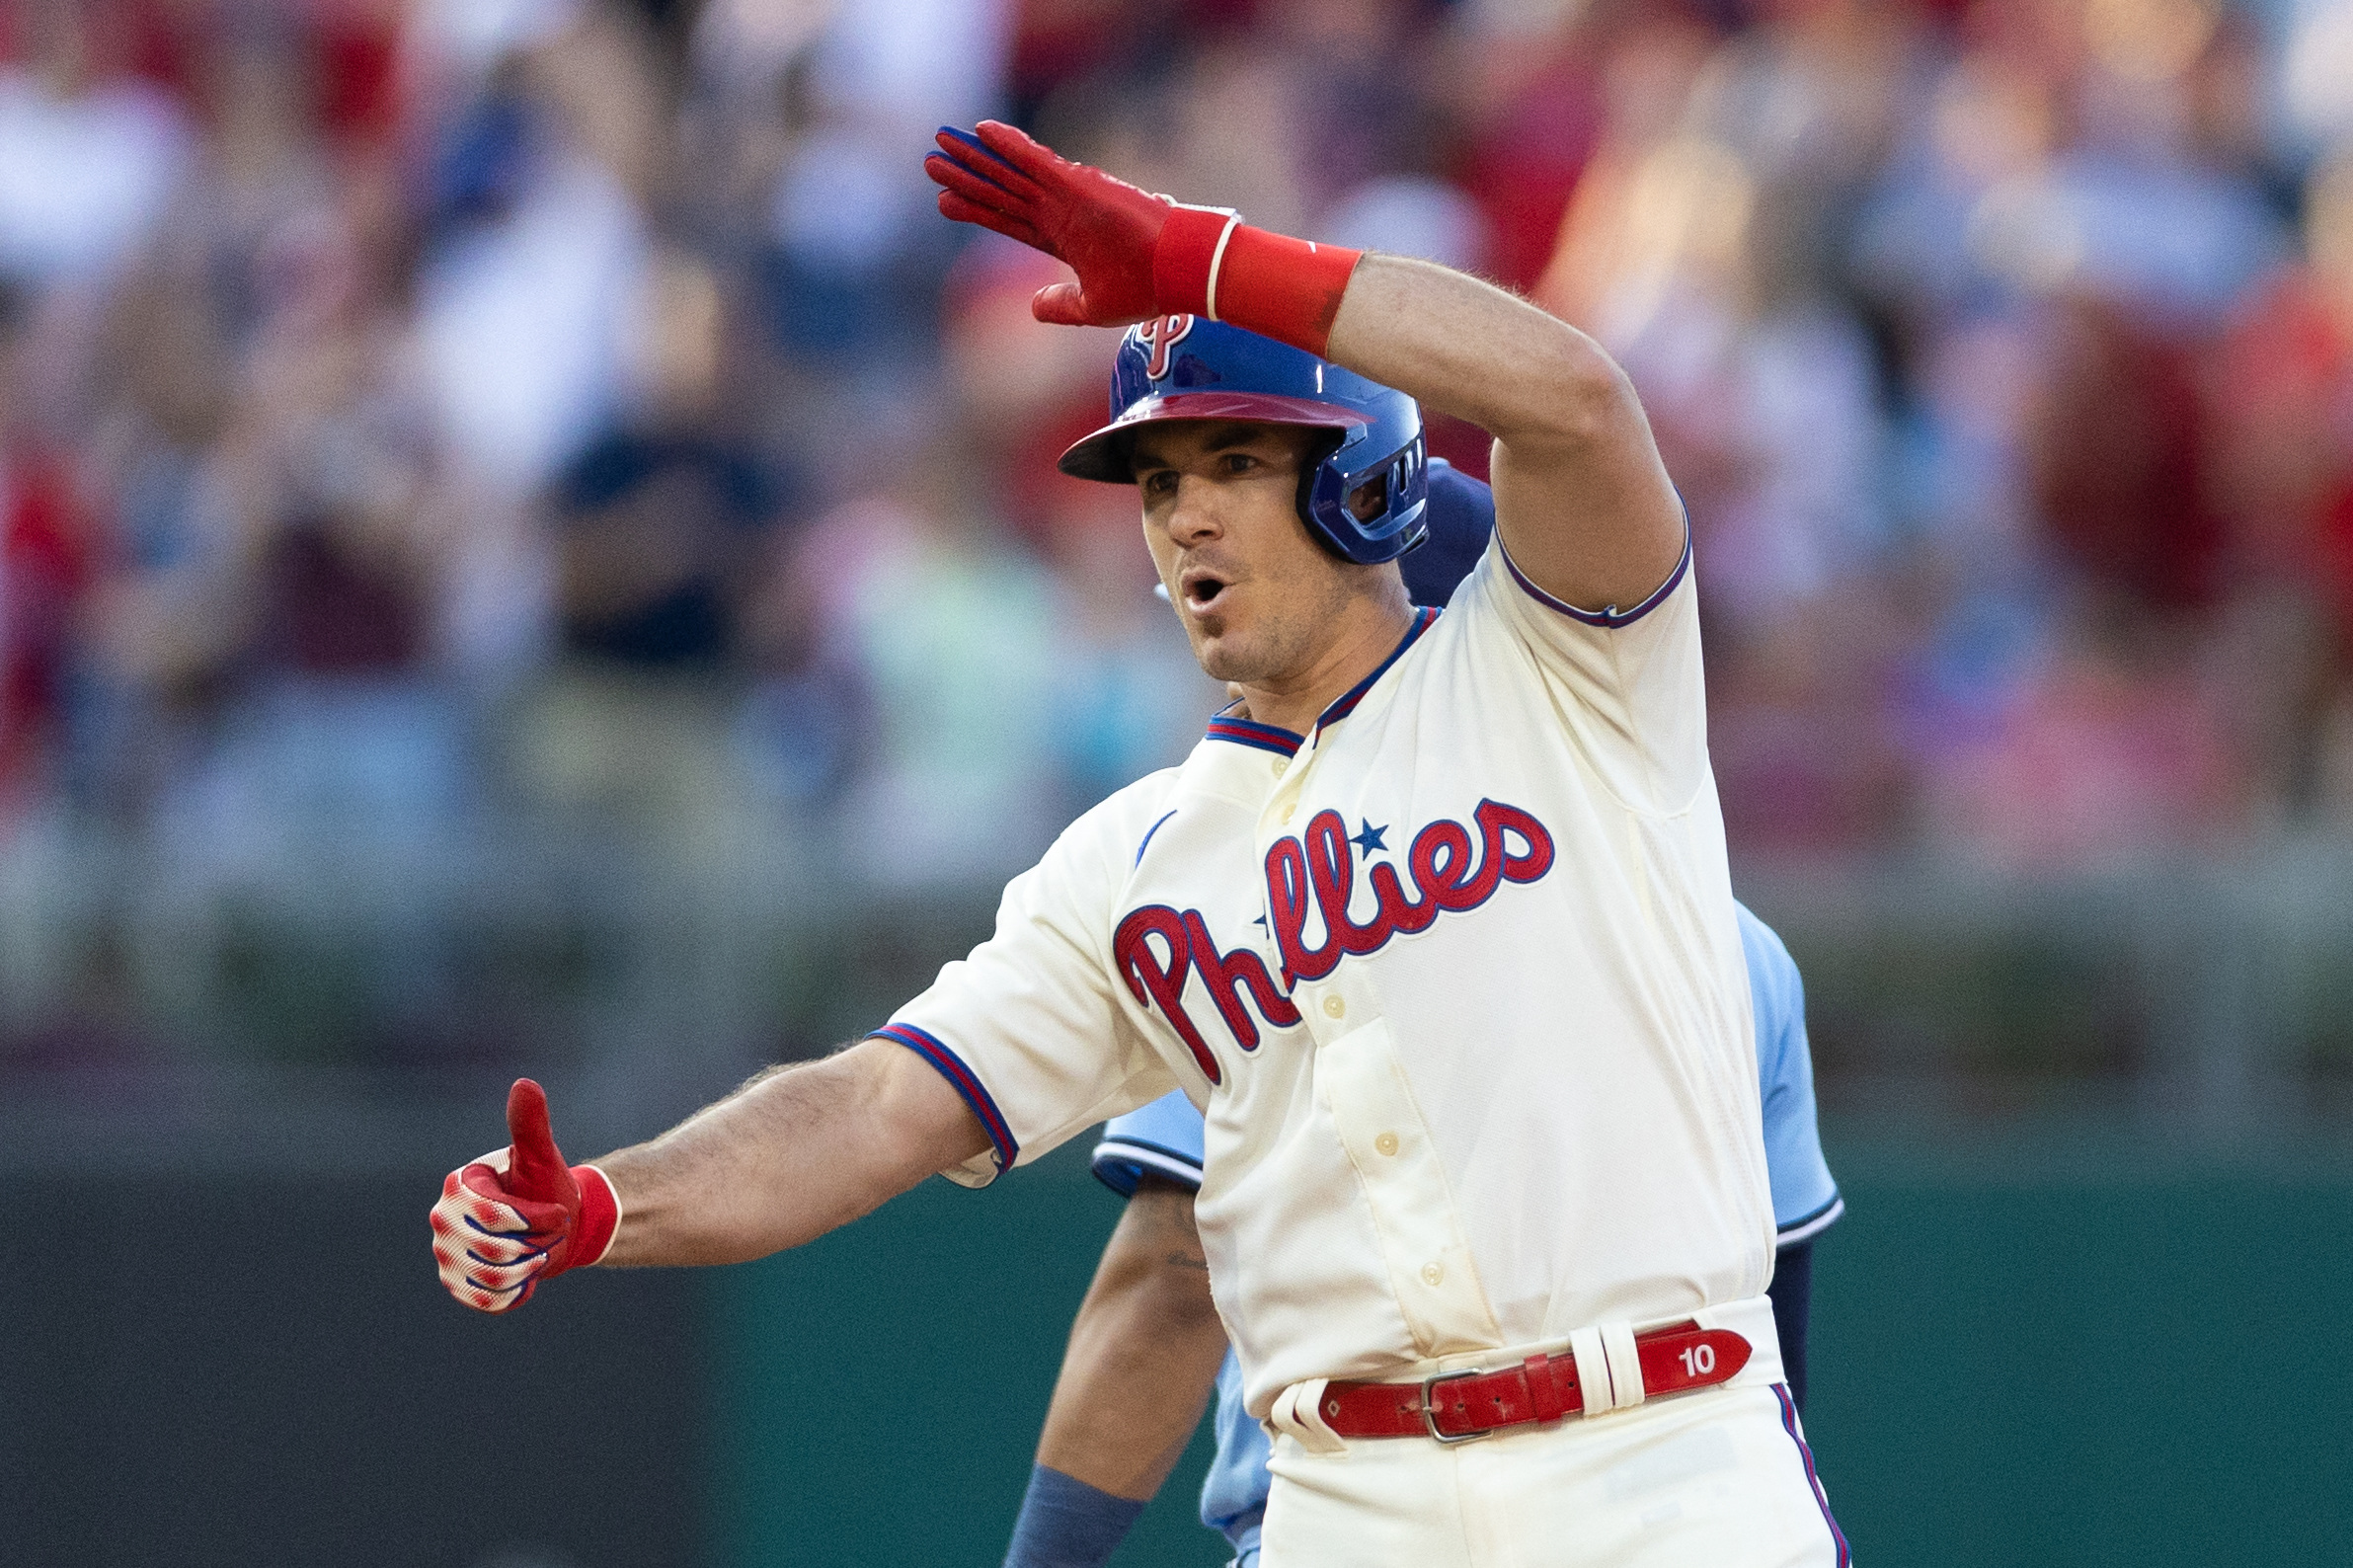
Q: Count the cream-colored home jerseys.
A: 1